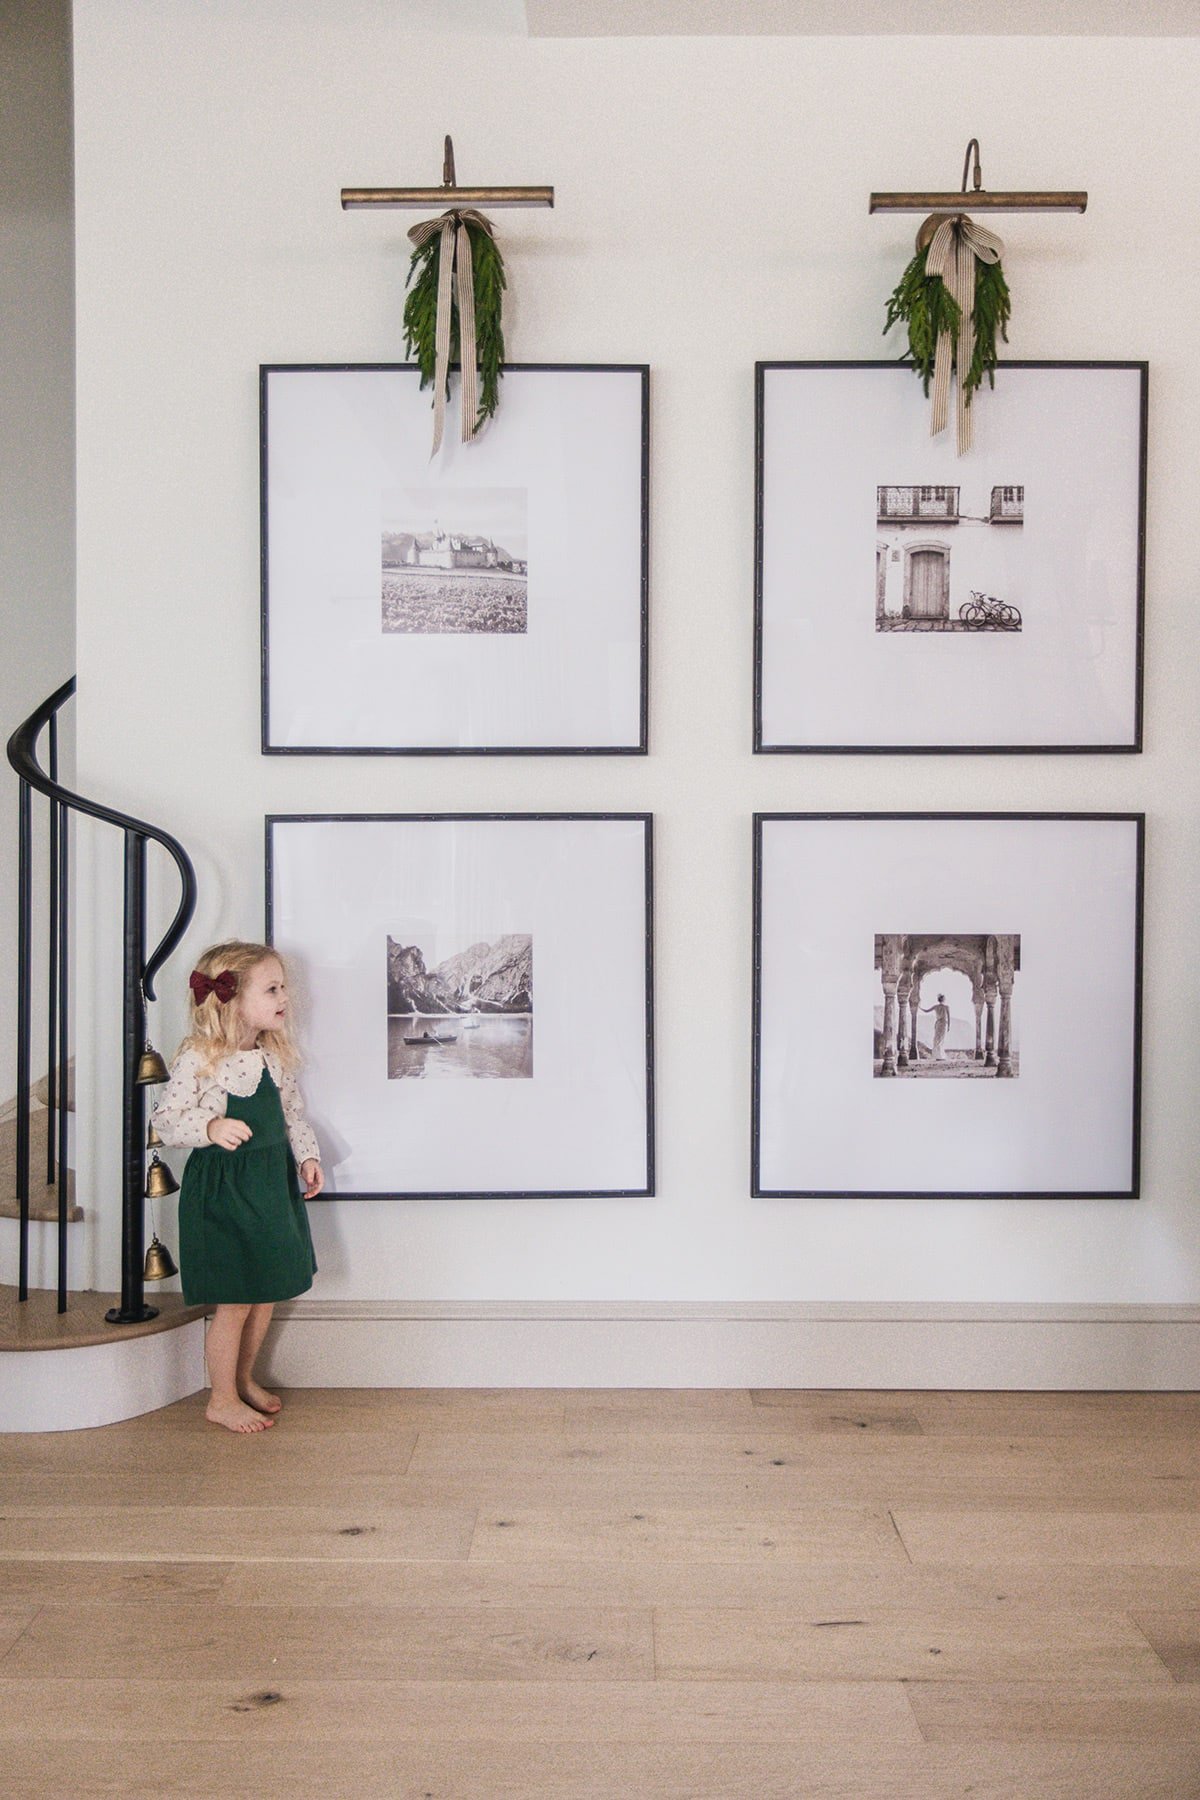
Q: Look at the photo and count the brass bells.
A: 4